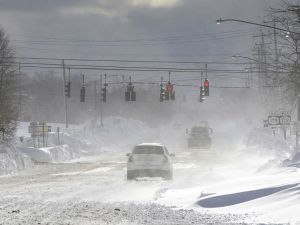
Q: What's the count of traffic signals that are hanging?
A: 8